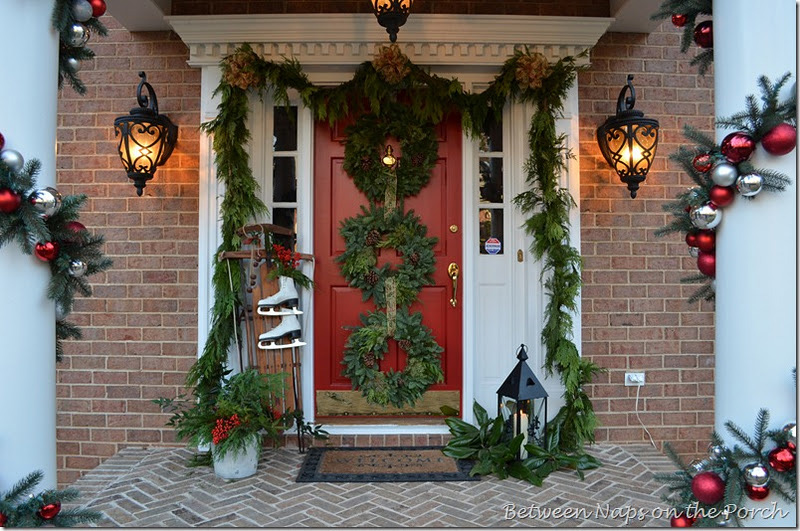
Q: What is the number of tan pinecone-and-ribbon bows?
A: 3